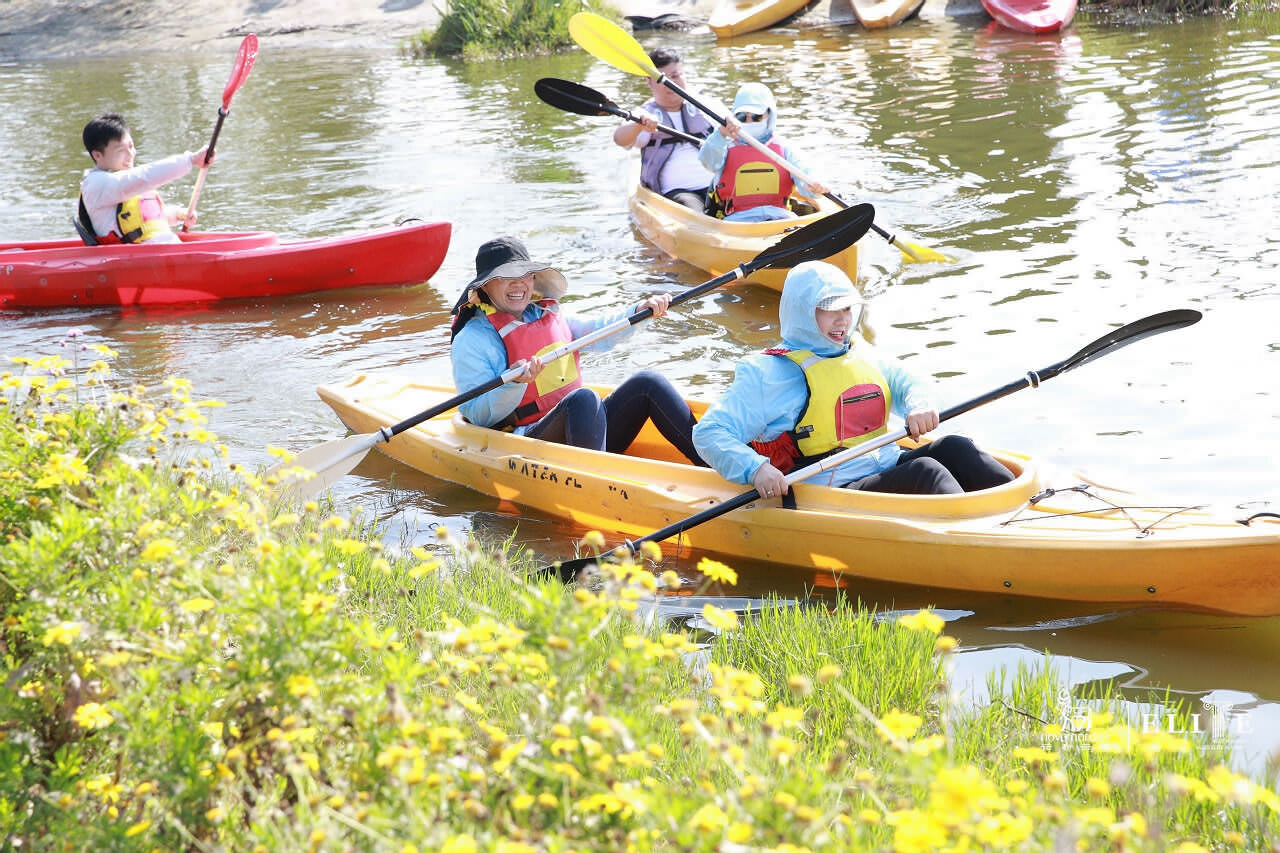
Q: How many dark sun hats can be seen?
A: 1